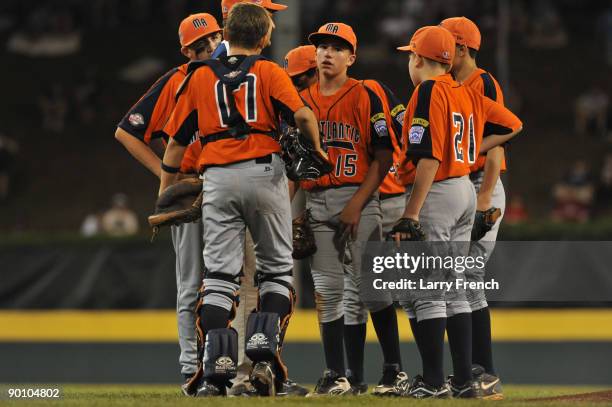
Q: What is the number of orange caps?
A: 6